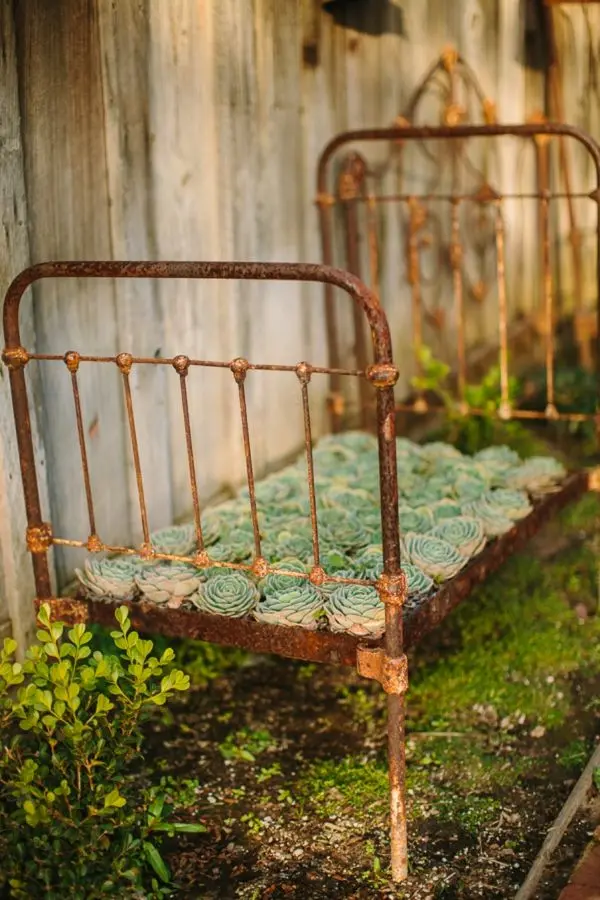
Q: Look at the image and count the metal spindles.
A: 10